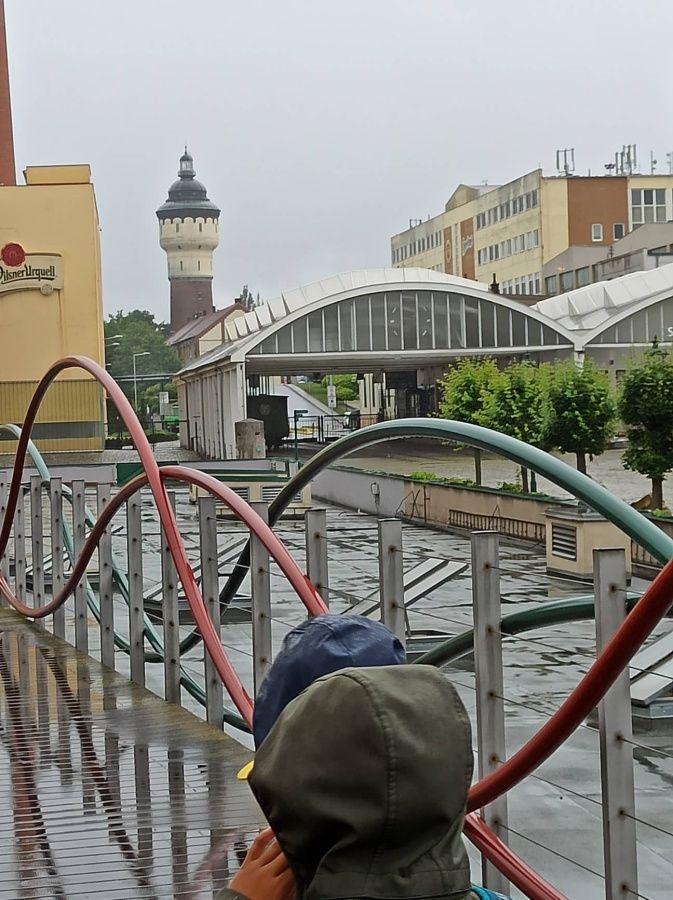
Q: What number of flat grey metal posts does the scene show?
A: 14